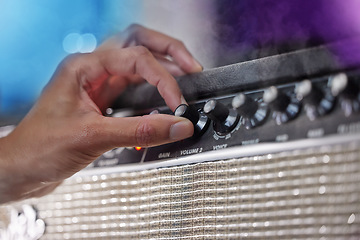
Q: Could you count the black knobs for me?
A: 6